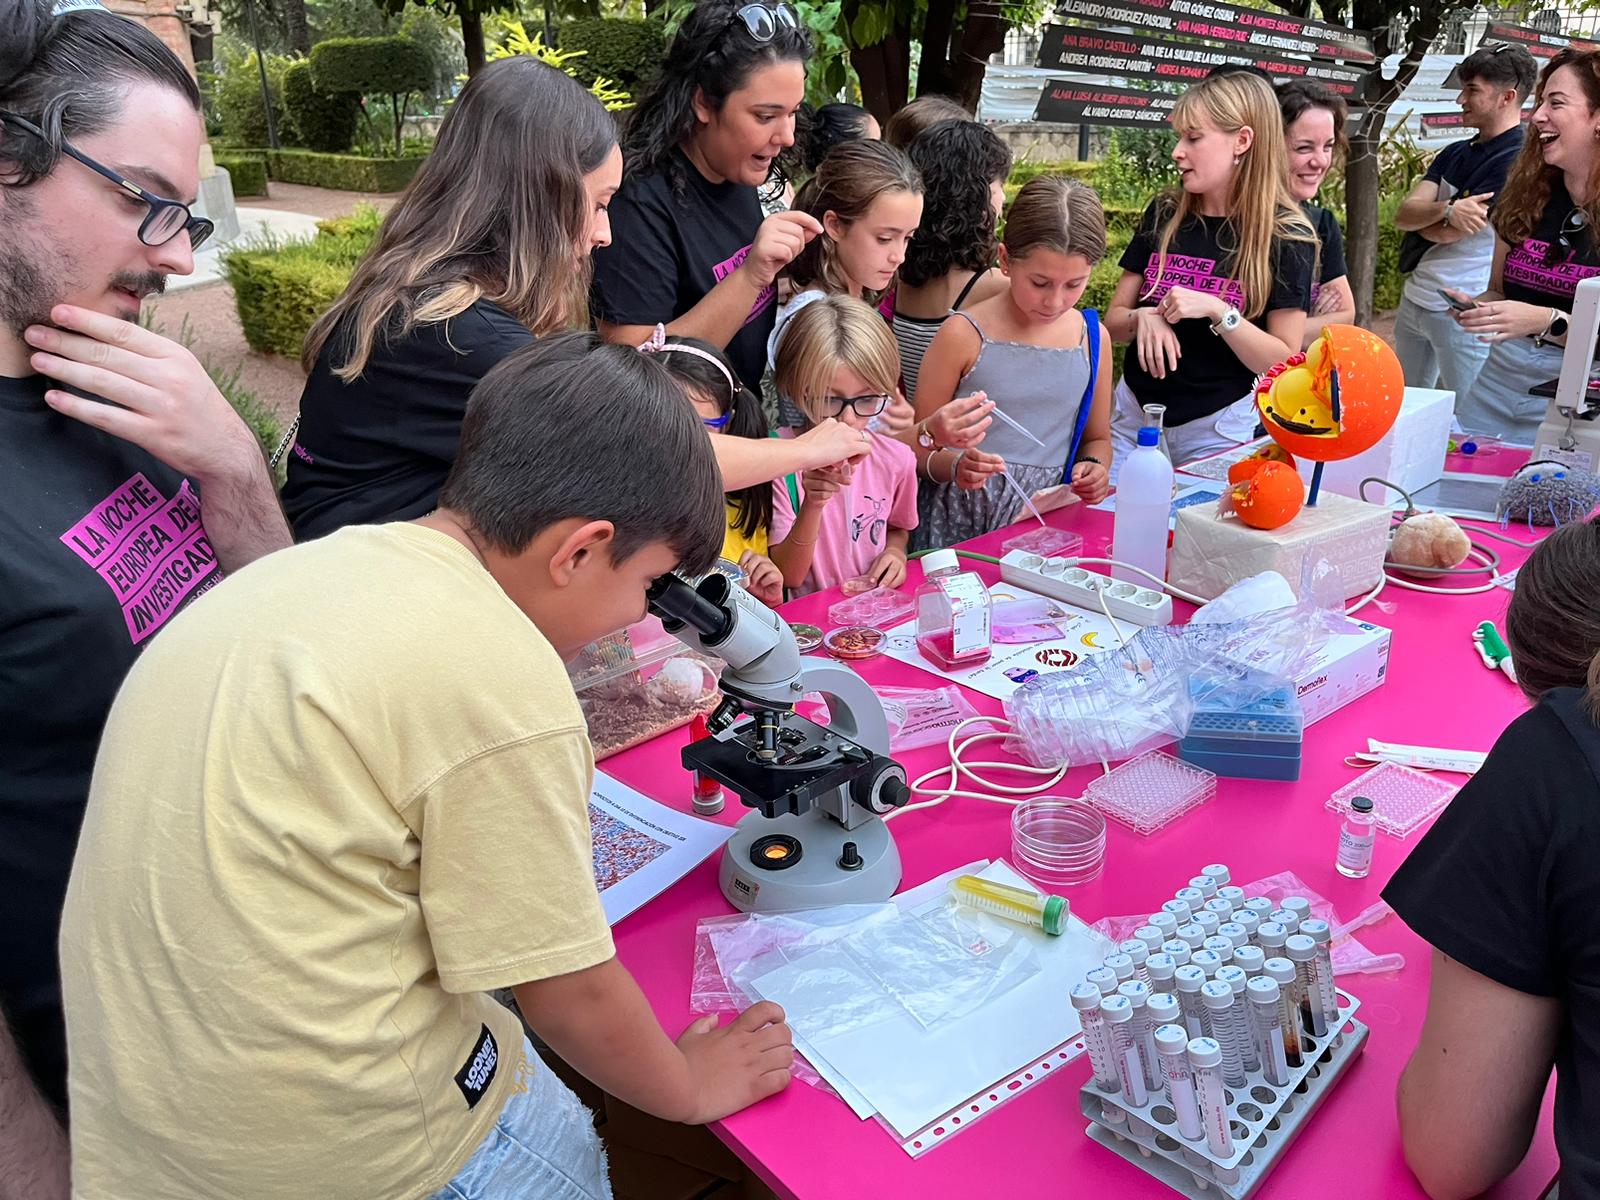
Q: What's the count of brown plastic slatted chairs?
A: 0